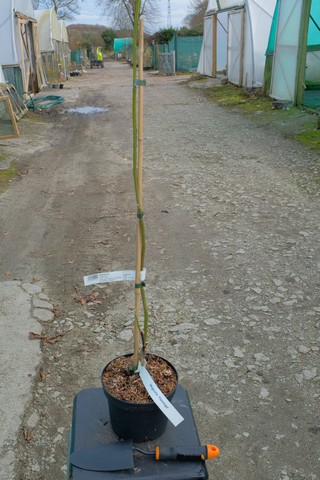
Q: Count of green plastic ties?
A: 3